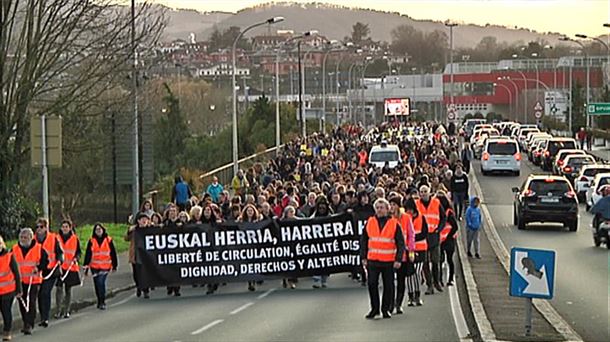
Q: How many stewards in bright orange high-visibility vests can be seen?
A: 10